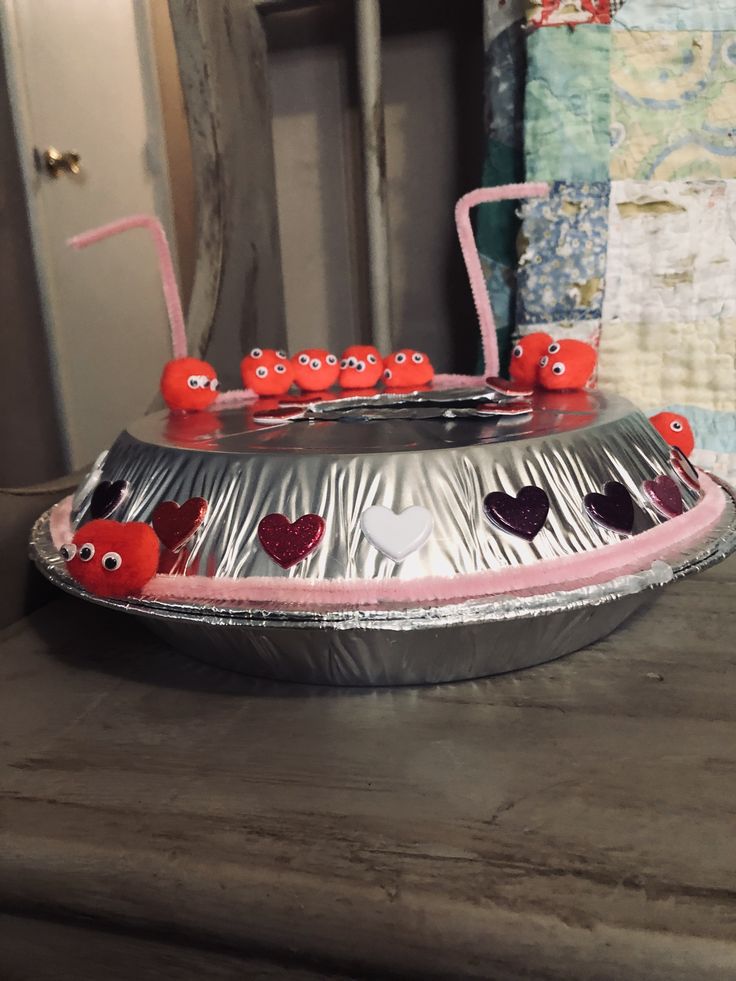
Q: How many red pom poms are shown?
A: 9